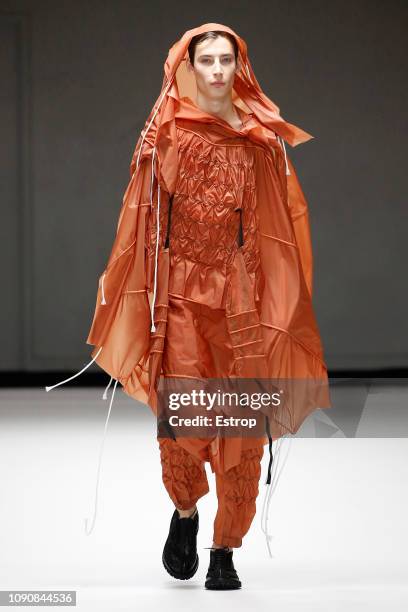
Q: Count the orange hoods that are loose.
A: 1